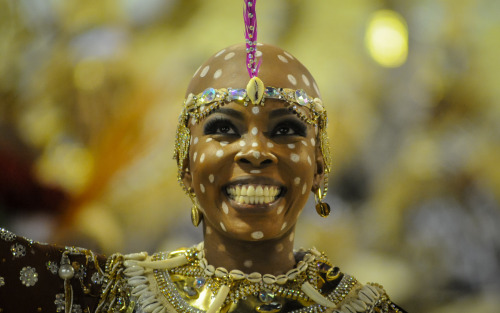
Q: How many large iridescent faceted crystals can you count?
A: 4